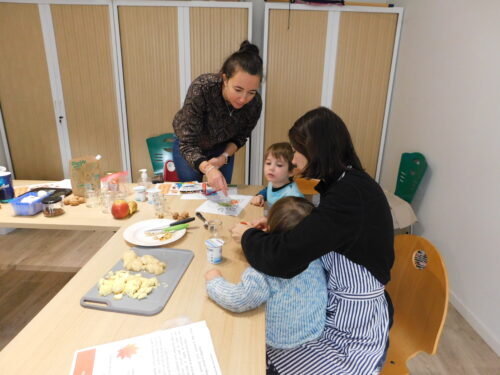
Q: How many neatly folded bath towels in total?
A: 0